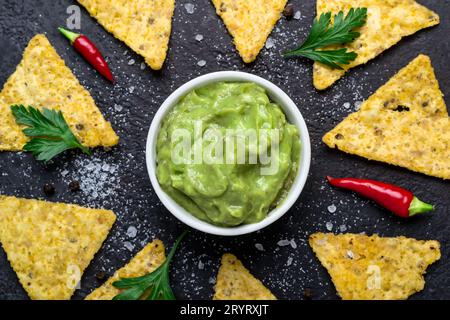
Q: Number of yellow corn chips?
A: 9